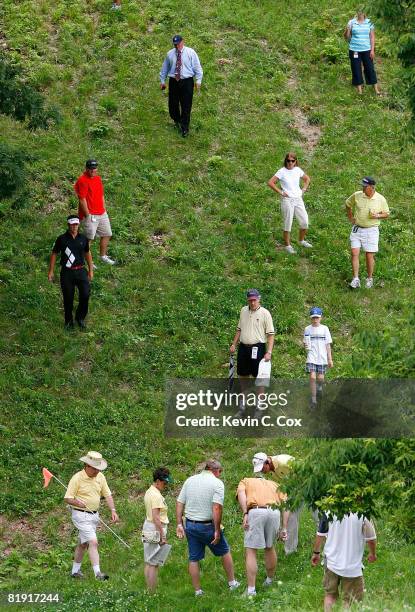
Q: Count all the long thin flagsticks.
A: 1